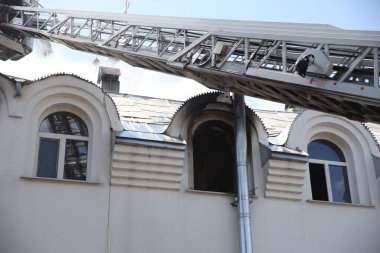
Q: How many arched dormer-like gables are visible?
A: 3